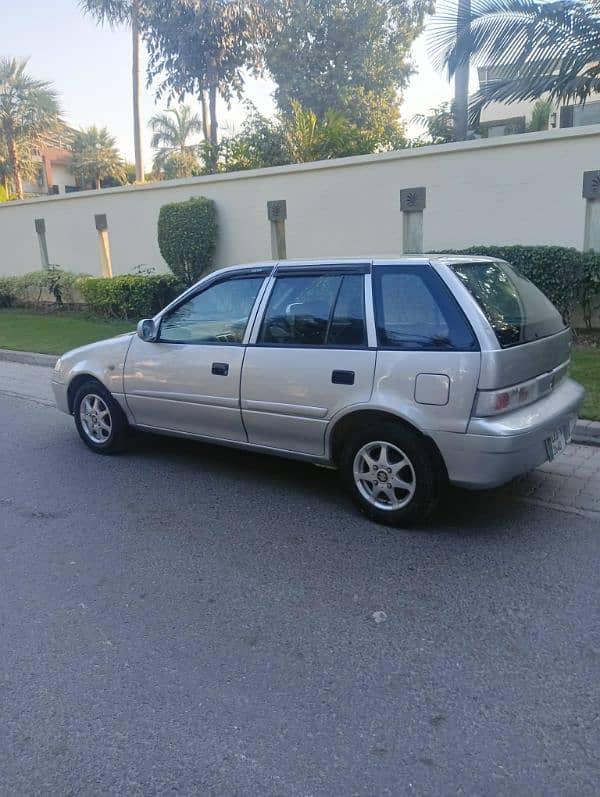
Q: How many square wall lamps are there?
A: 5